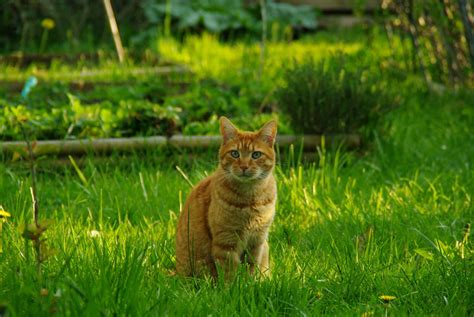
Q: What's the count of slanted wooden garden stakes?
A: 1